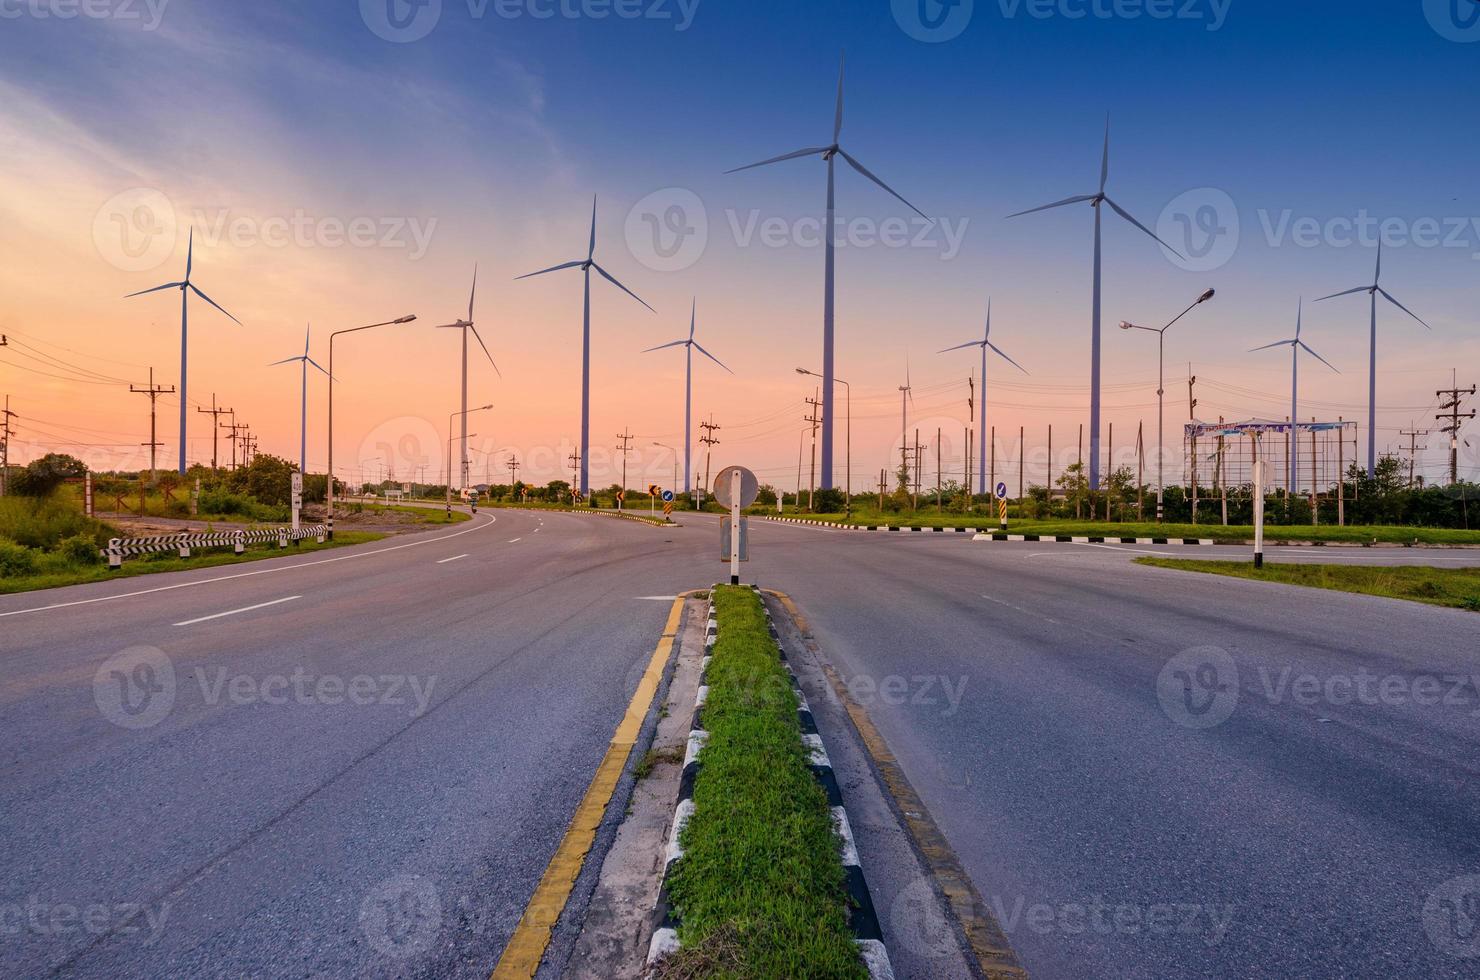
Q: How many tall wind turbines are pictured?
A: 11